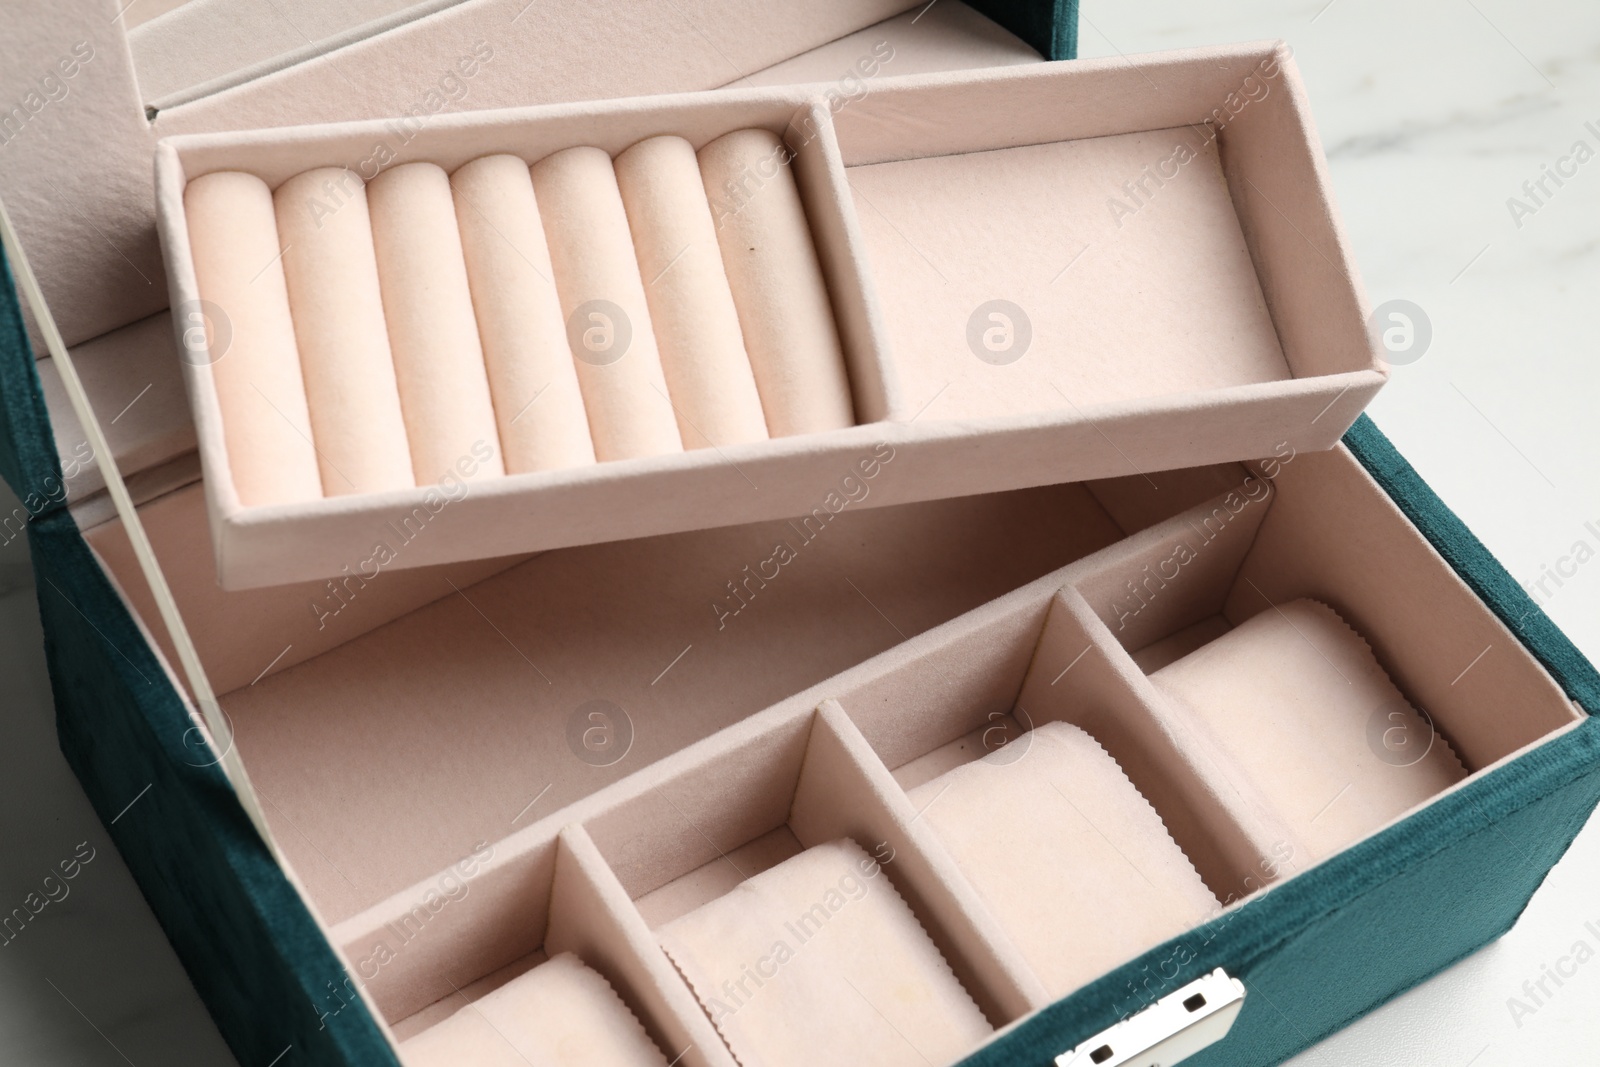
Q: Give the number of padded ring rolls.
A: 7